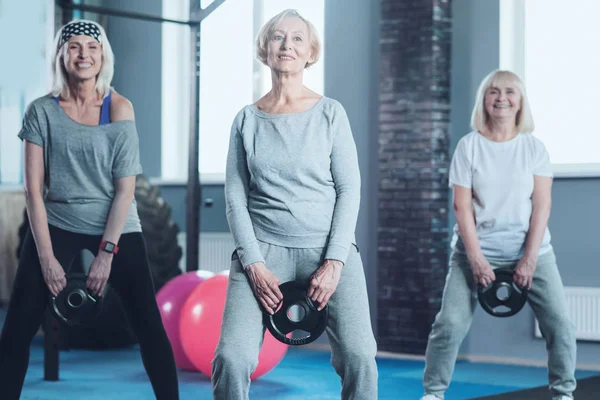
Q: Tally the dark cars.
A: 0